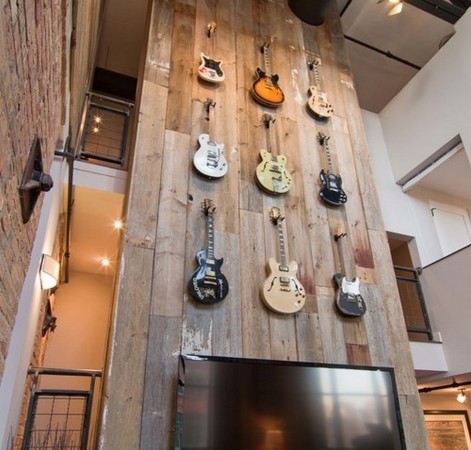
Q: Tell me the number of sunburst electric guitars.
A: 1